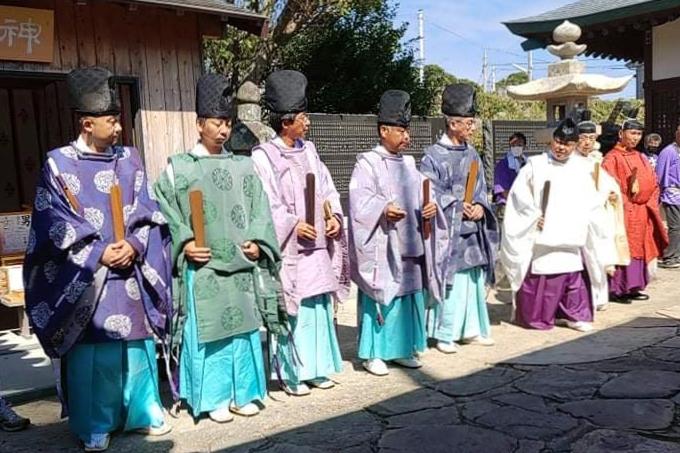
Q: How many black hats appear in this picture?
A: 8